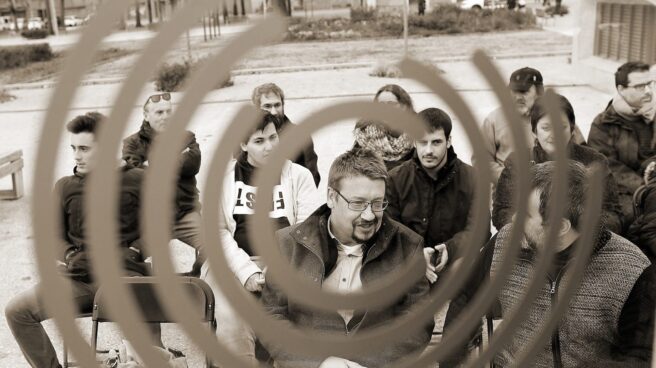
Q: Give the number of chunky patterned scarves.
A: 1